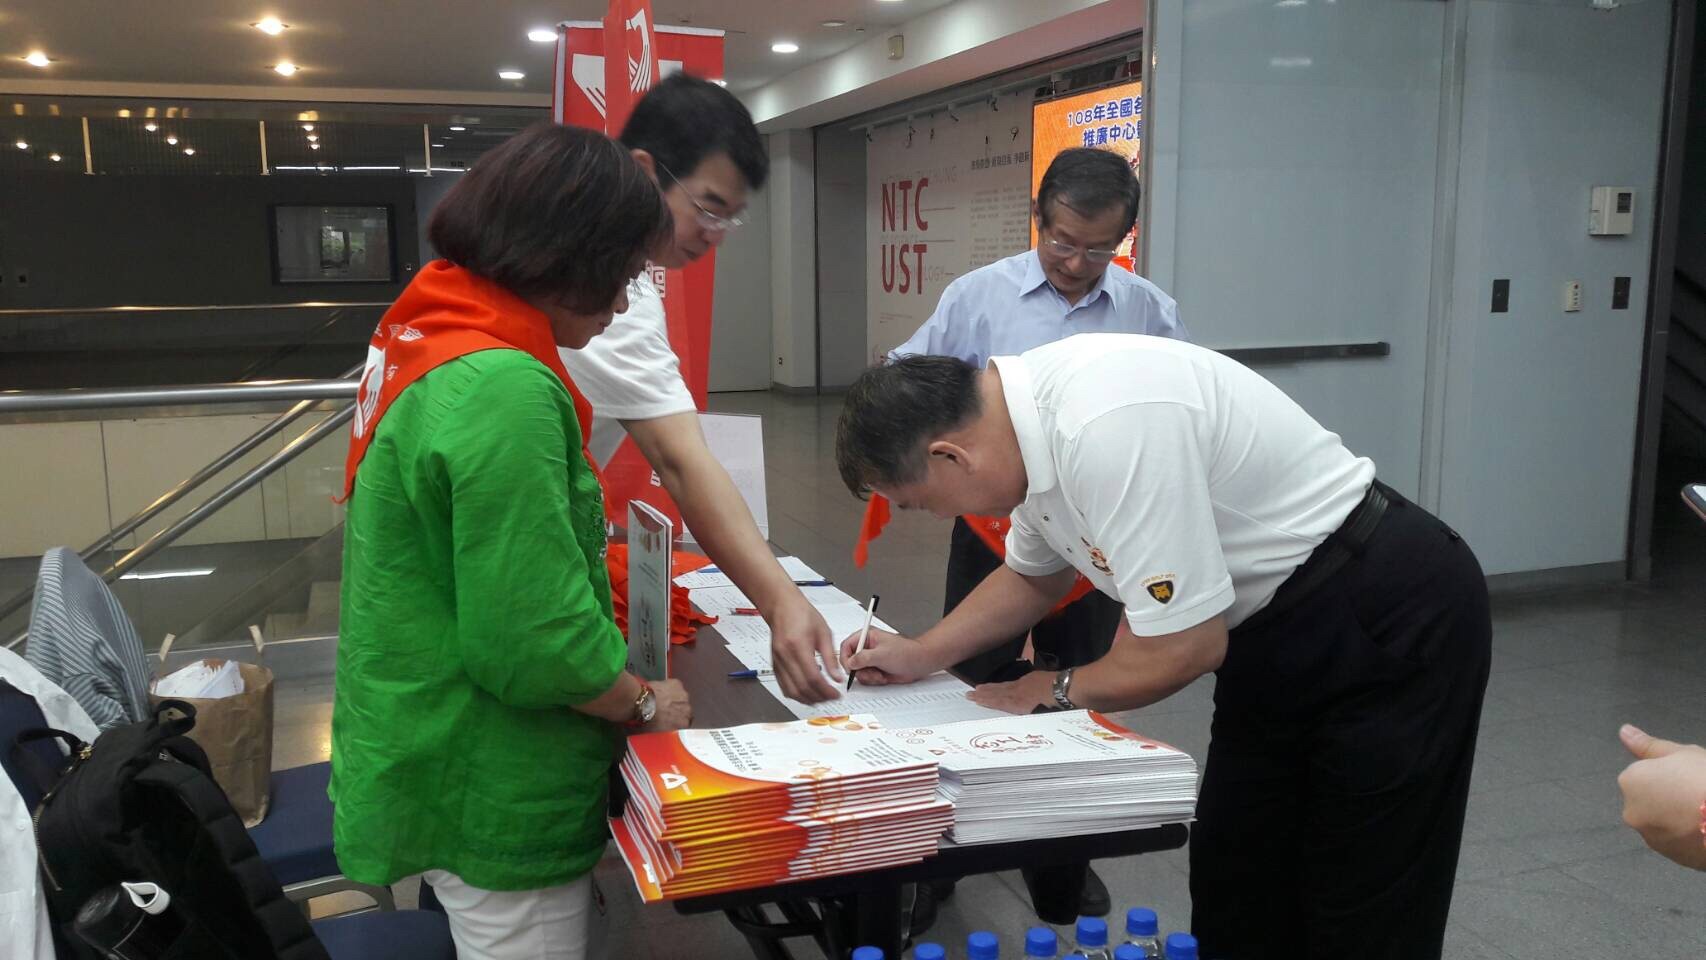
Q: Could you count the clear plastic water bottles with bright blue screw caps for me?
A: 9